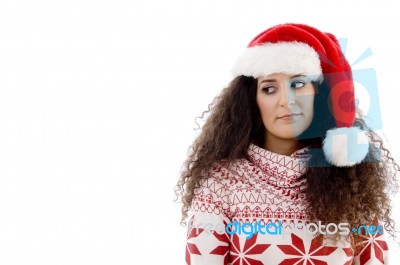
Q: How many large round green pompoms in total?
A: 0